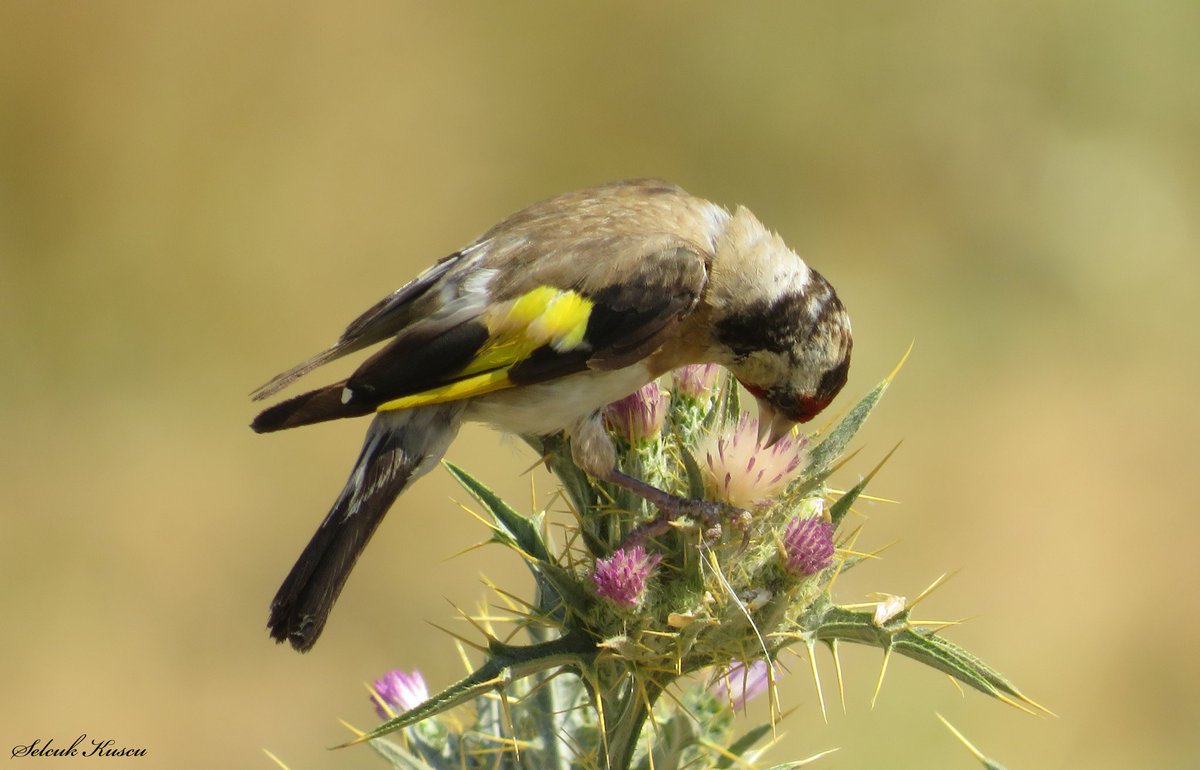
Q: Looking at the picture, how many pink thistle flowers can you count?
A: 7